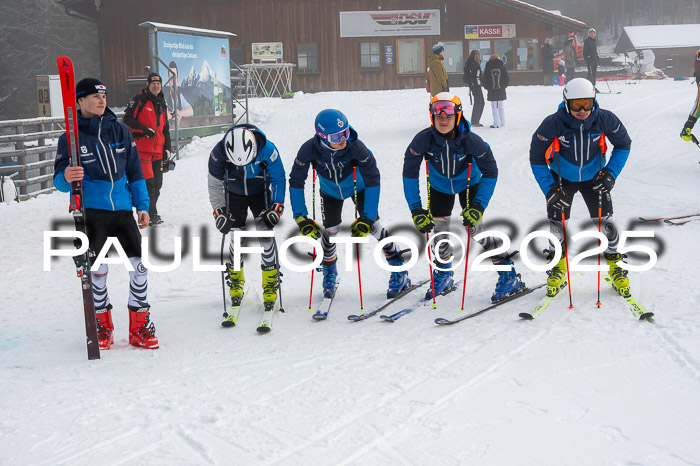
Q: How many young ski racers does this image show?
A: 5